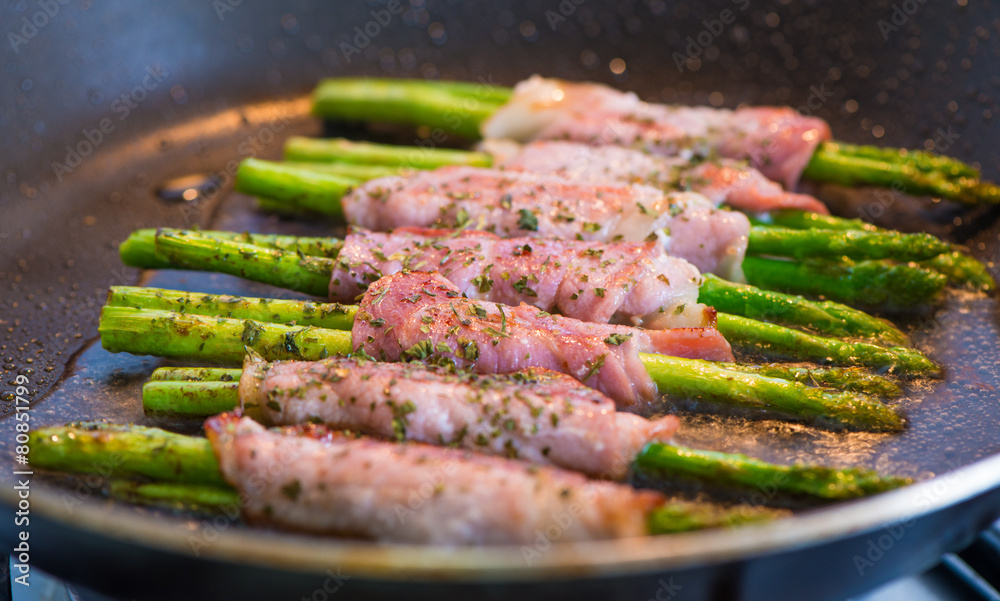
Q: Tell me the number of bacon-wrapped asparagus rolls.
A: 7